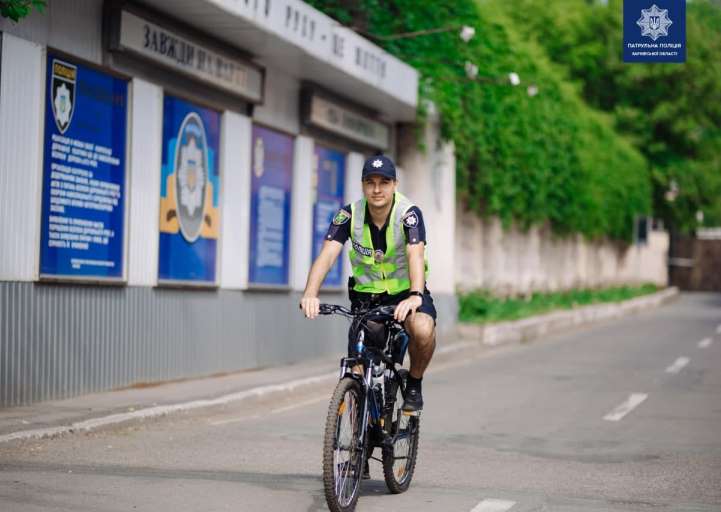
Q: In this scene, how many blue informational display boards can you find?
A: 4